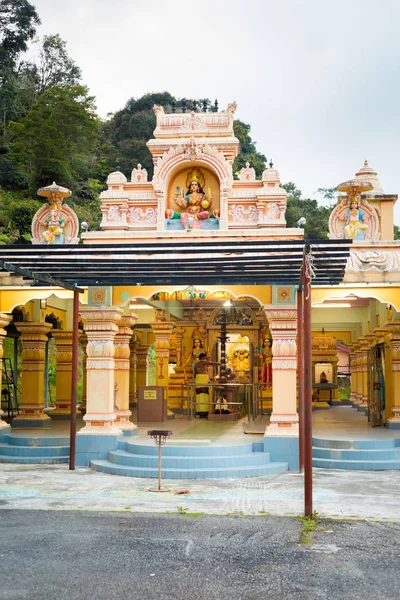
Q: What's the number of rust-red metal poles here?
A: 3